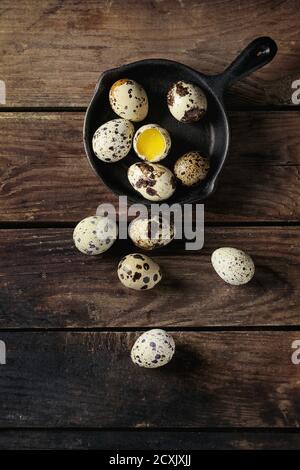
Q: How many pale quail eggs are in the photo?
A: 11